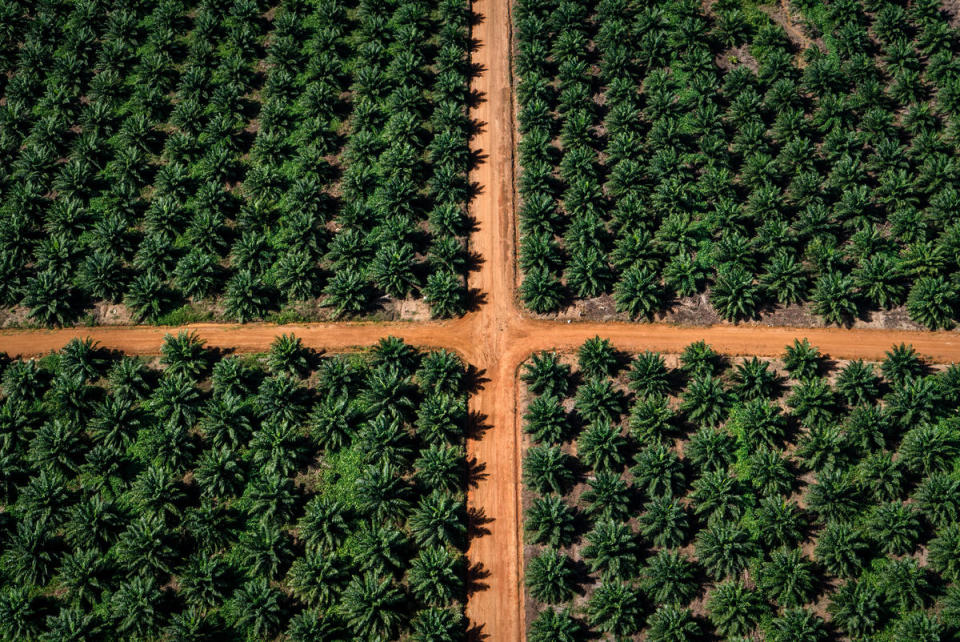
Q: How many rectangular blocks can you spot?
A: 4